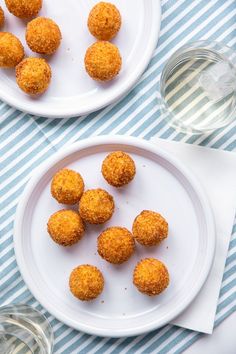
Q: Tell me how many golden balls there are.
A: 15